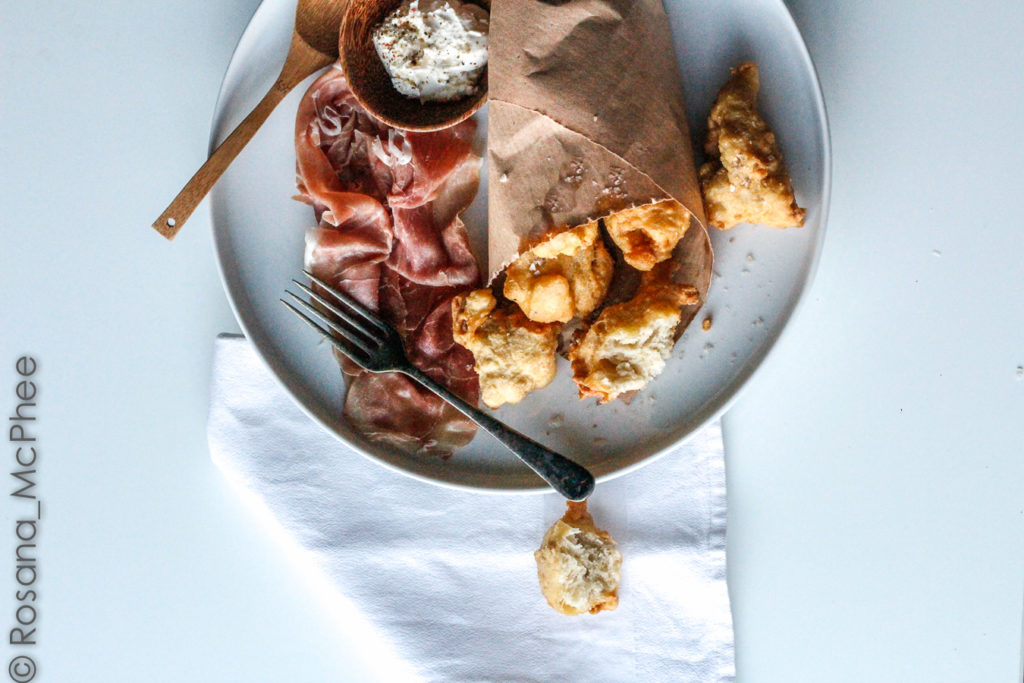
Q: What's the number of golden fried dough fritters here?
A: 6